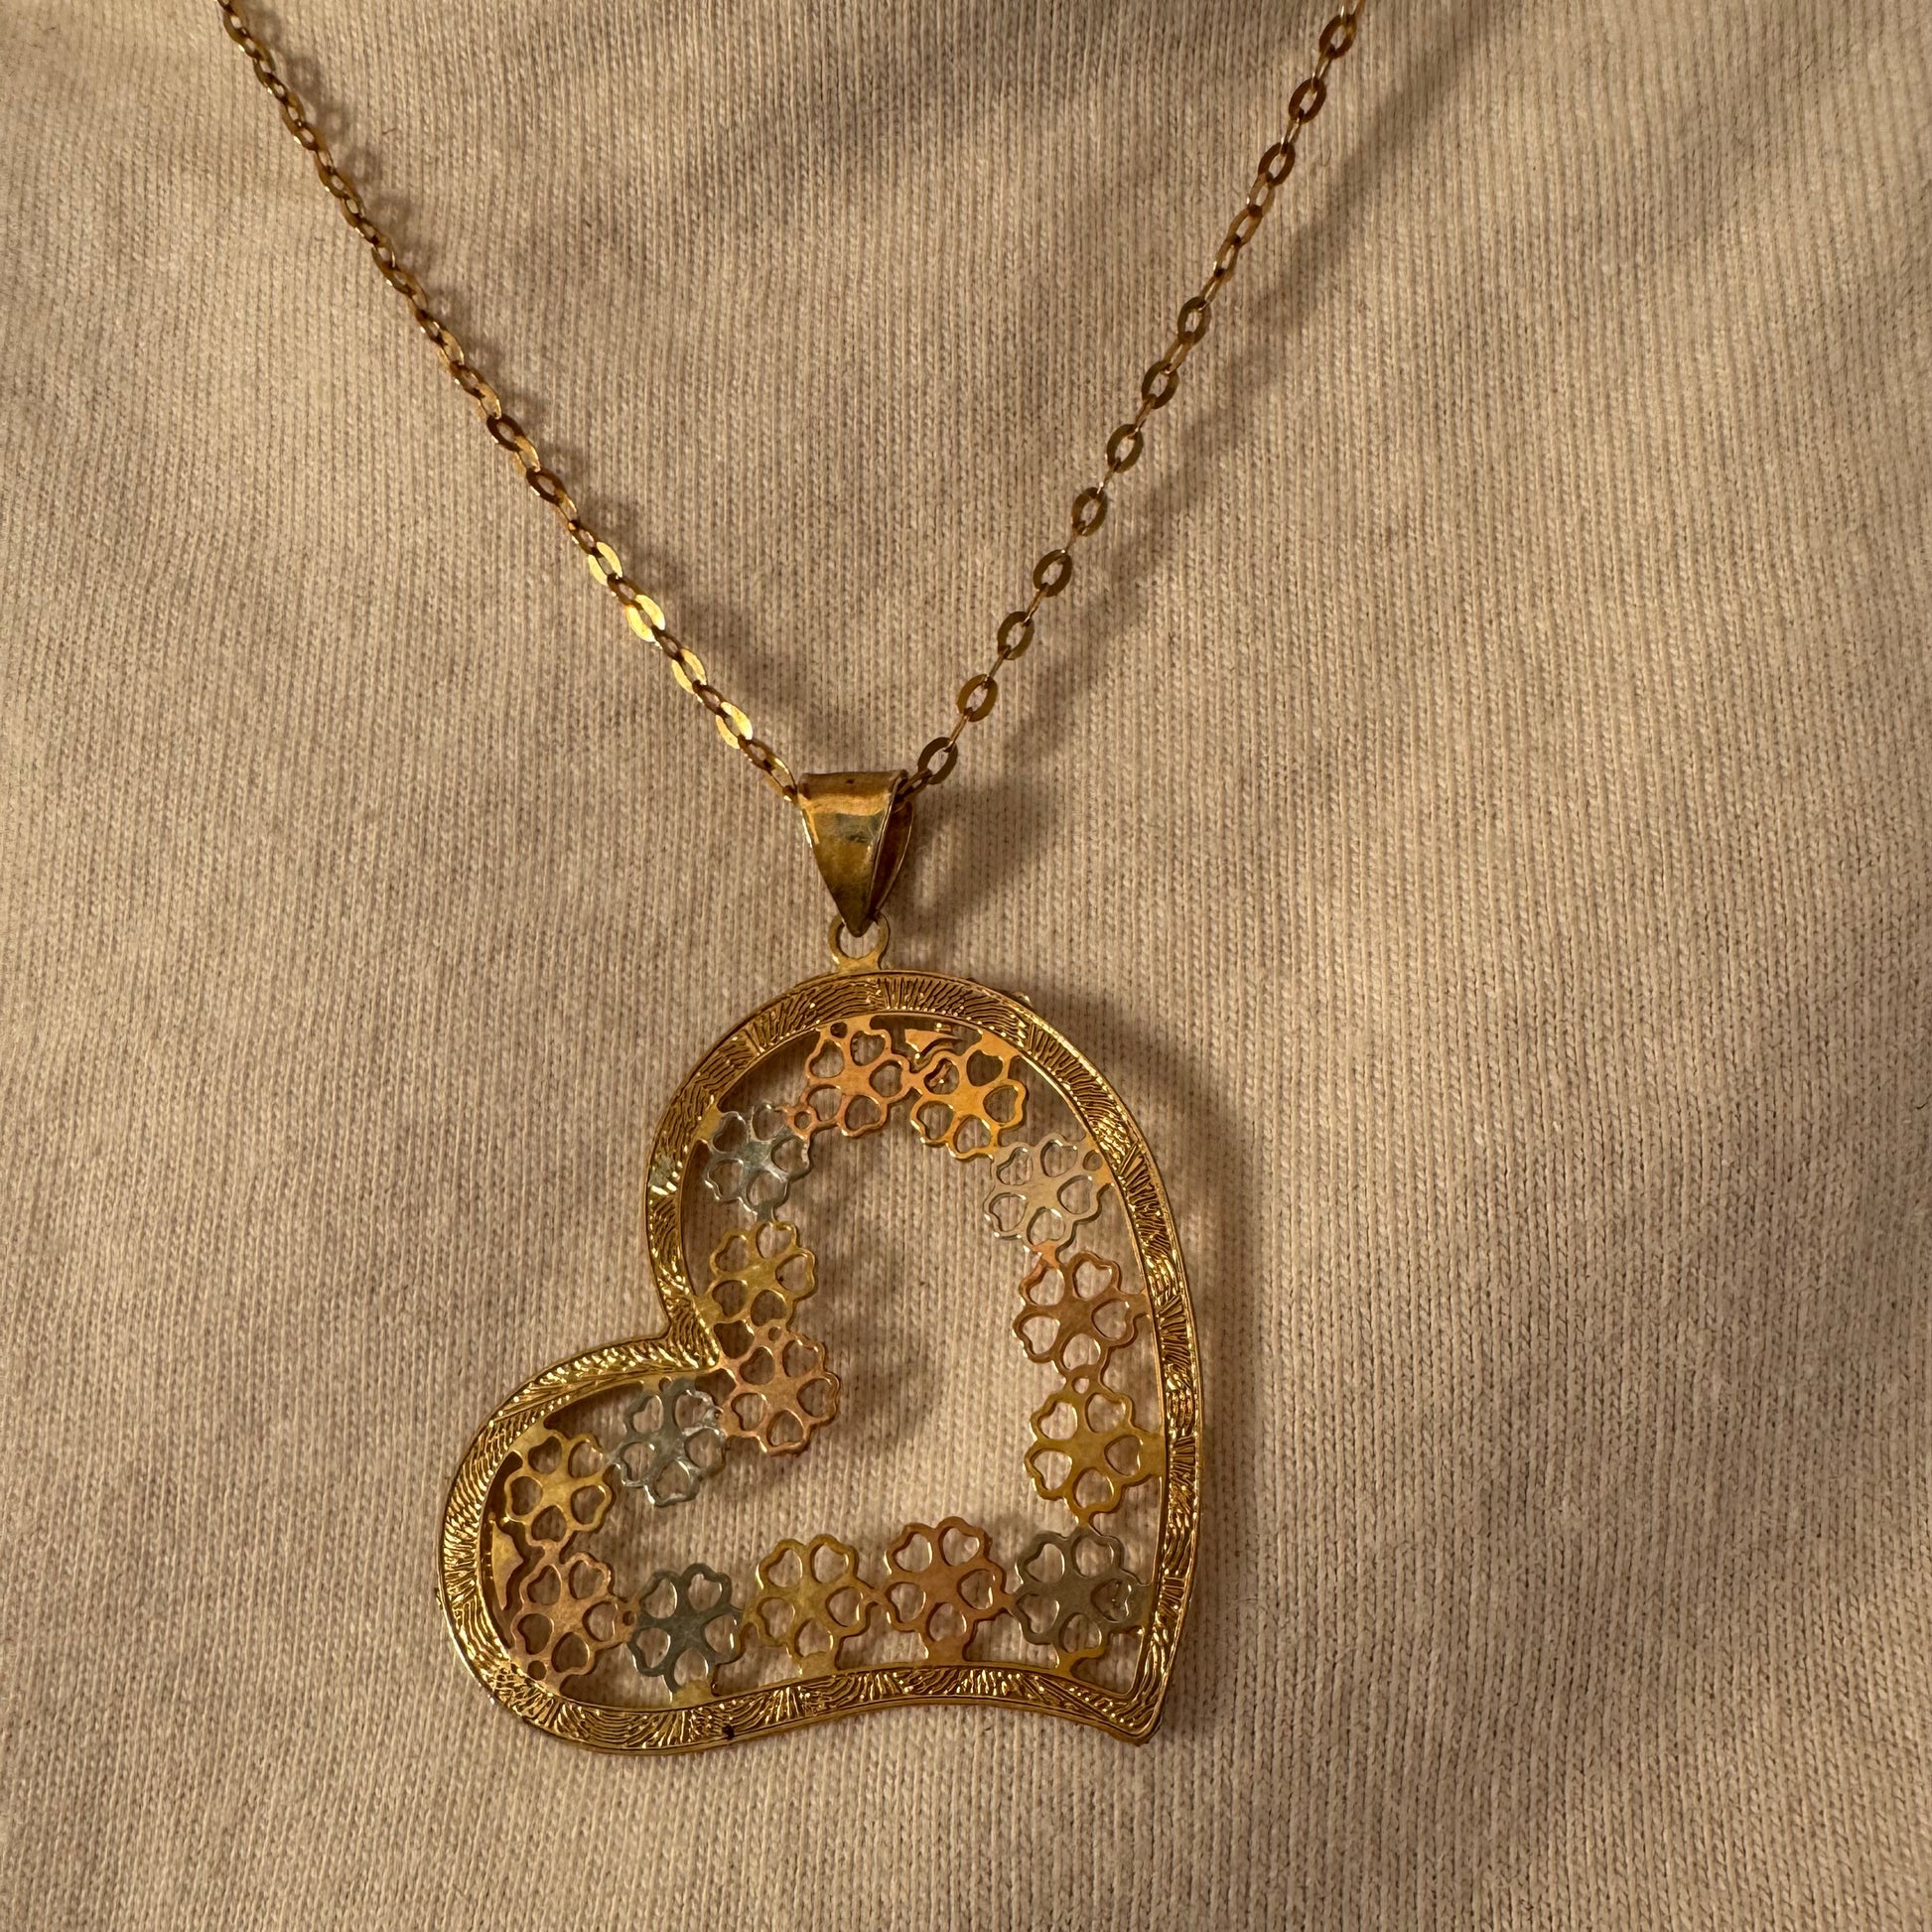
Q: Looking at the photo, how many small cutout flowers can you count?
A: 15